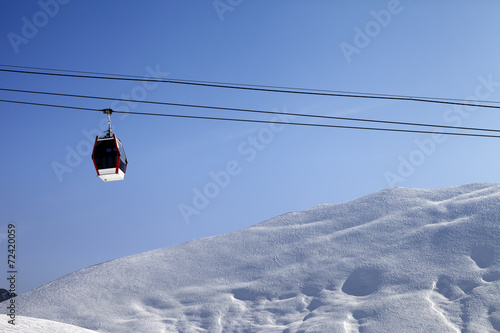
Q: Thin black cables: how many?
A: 4